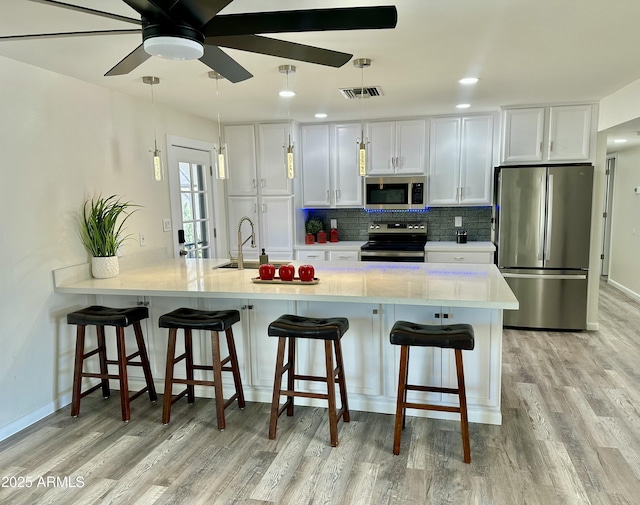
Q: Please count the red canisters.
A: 3